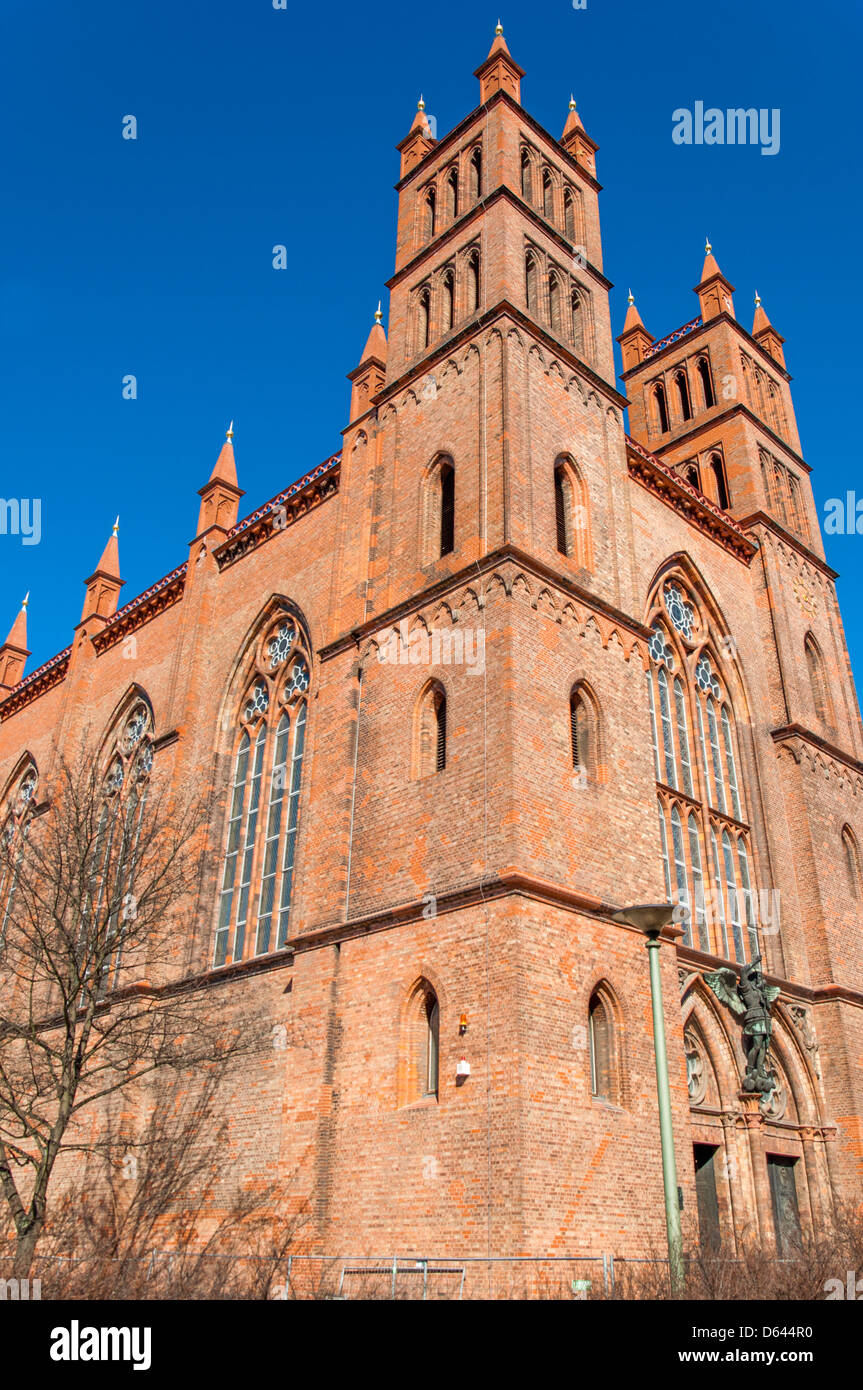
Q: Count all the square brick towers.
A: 2